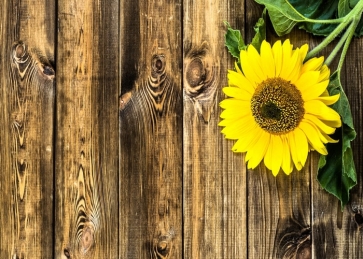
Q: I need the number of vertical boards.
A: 6